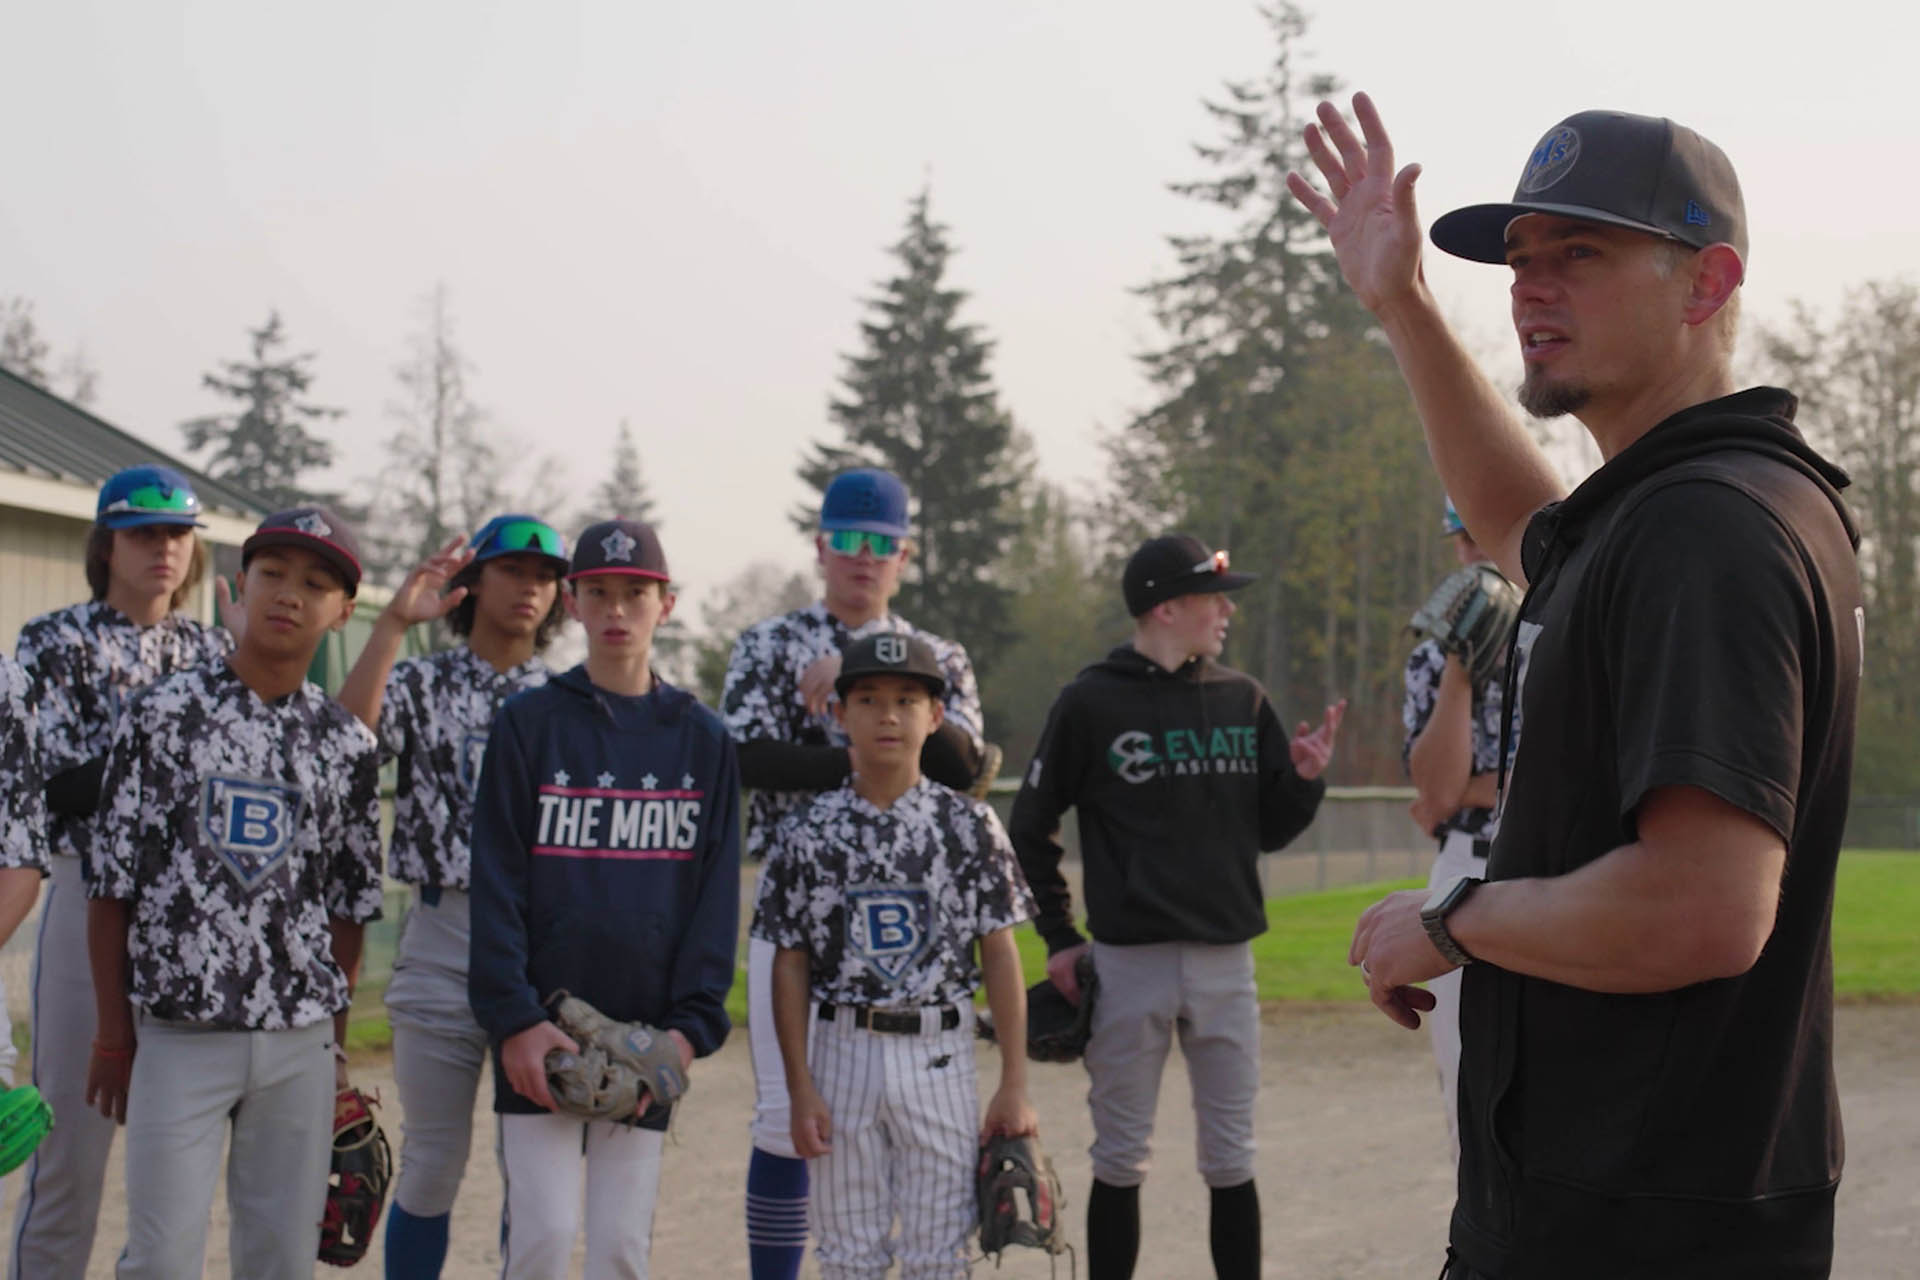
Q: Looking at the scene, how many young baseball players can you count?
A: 9